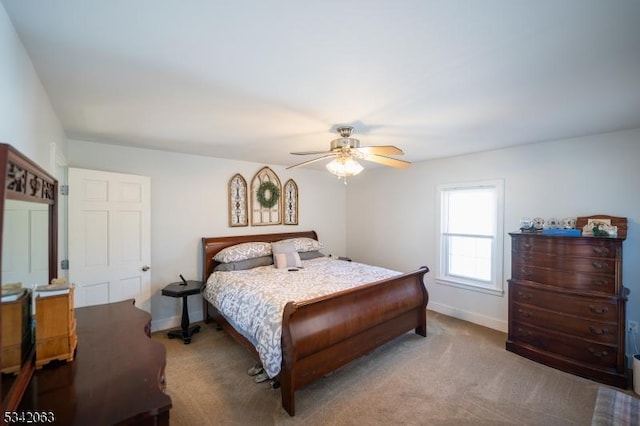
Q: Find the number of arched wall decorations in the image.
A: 3